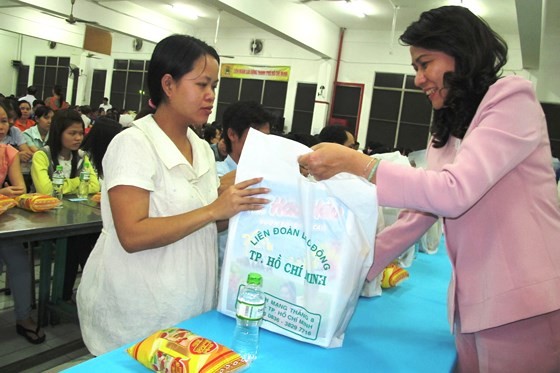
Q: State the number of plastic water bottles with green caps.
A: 3